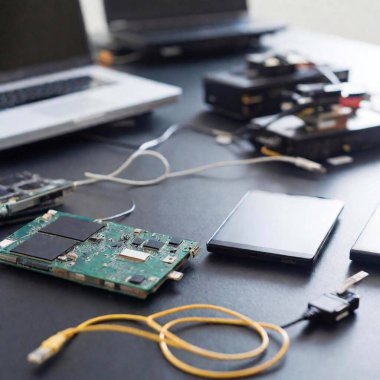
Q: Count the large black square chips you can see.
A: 2